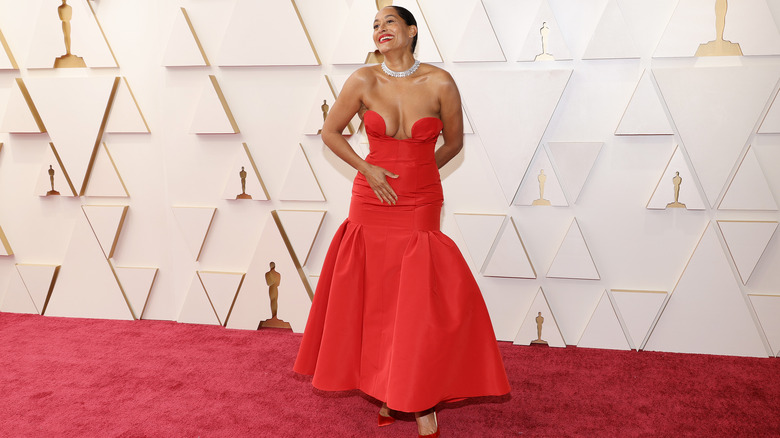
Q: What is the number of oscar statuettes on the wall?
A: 11